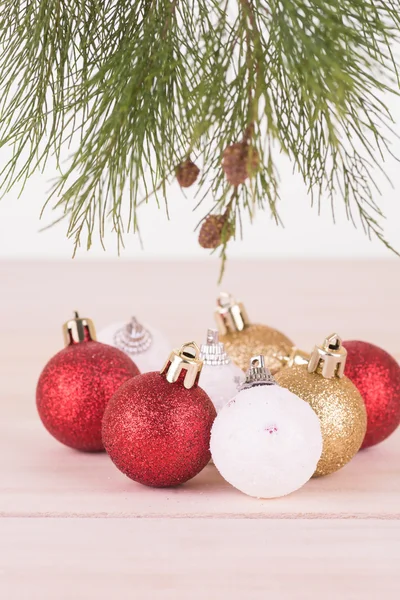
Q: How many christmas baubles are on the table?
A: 8